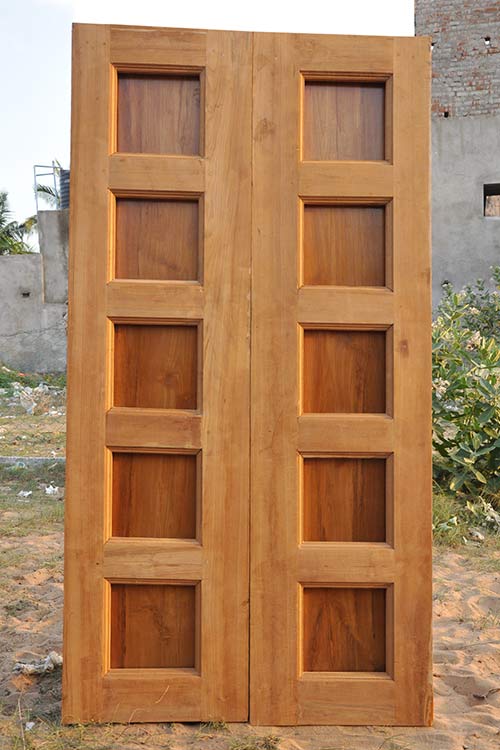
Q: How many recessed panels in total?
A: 10